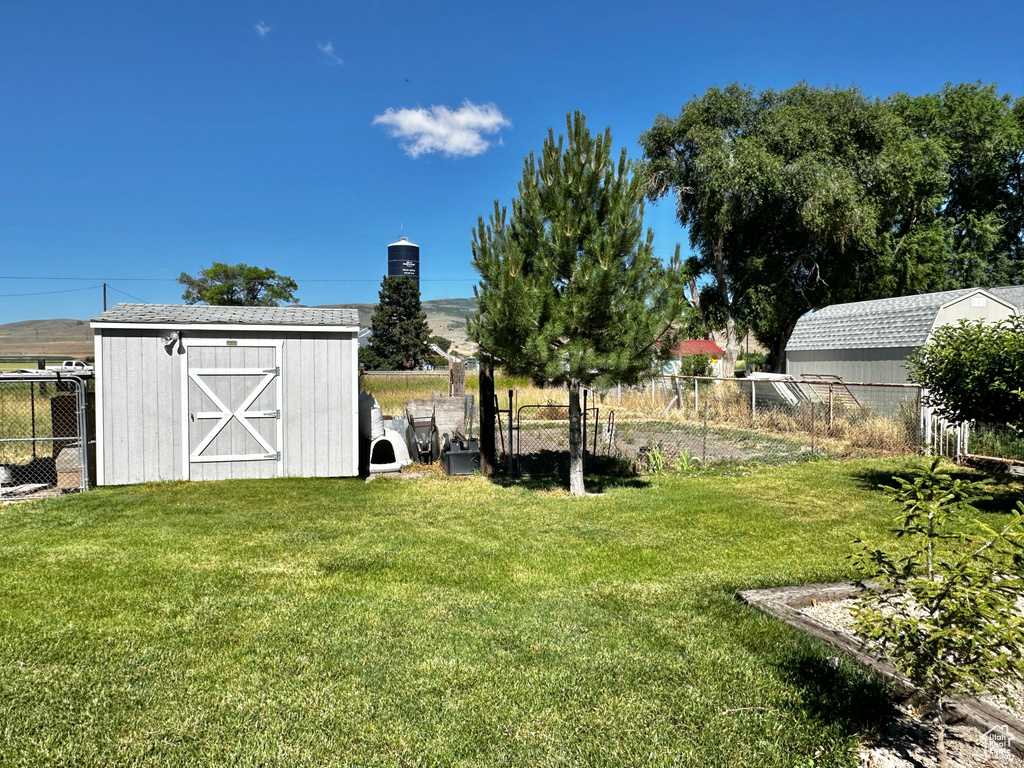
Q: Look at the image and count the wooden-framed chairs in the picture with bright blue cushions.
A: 0